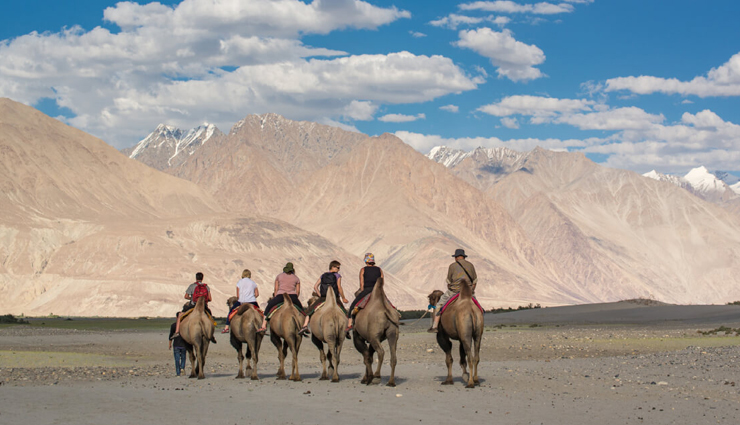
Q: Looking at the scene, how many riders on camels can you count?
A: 6